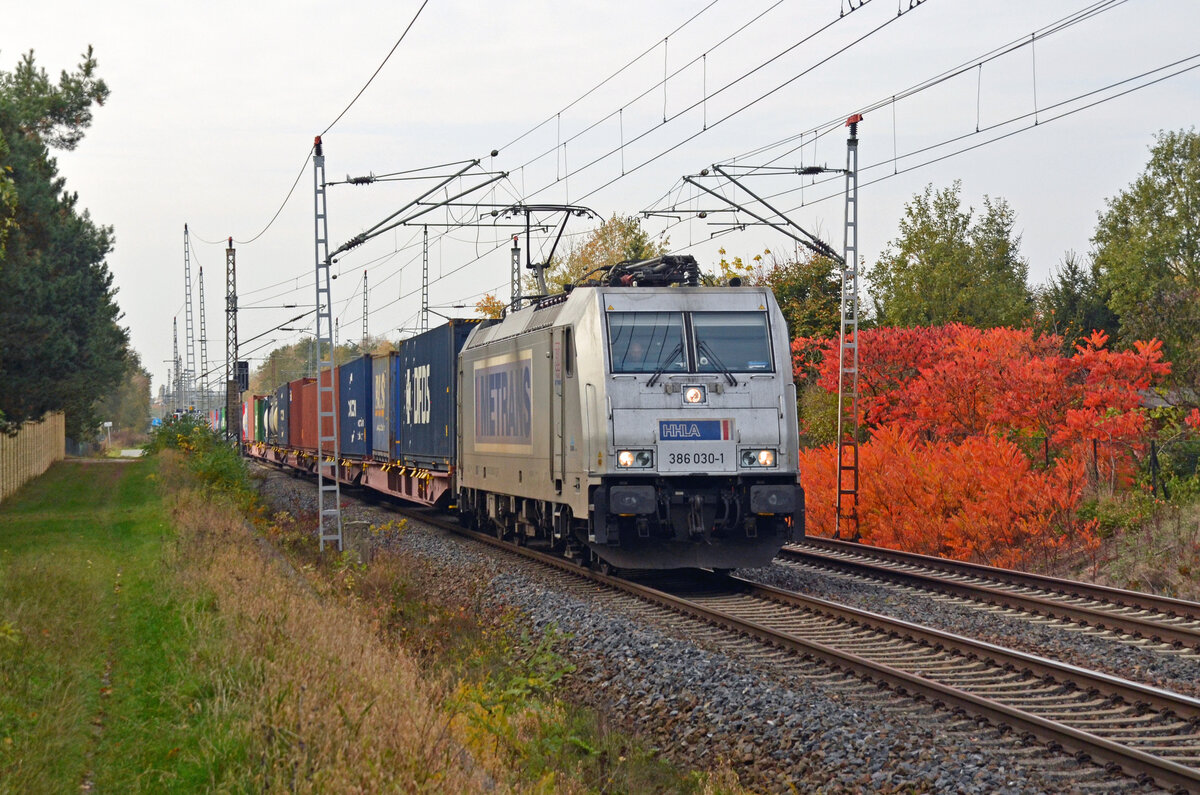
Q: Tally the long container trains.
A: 1